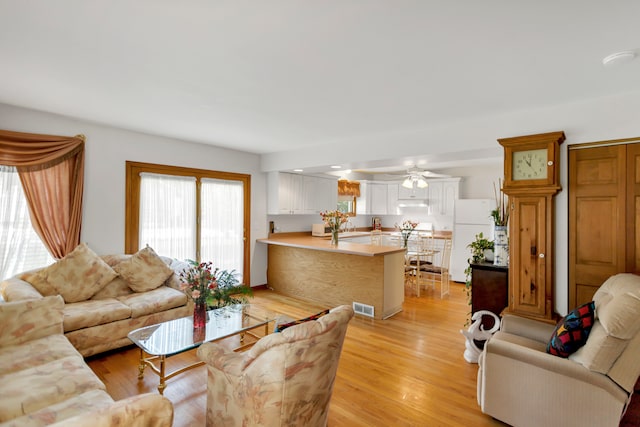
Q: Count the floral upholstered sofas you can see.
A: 2